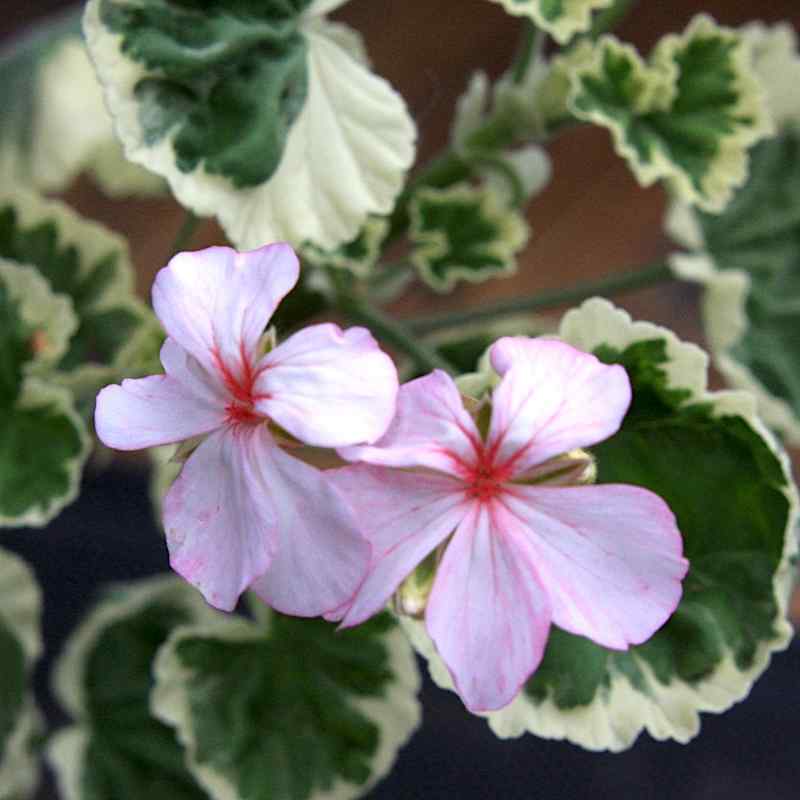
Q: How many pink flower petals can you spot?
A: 10